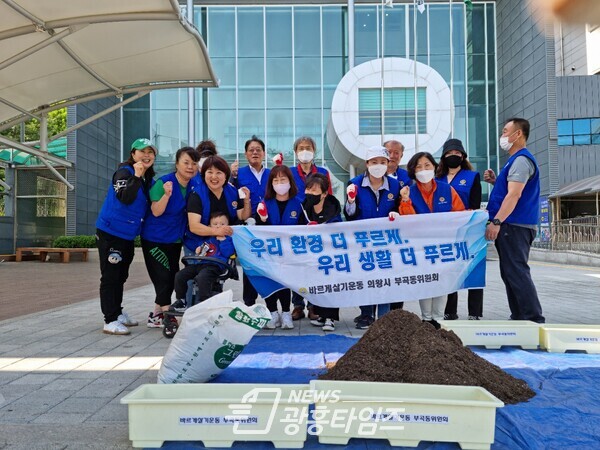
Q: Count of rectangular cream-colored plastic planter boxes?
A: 4